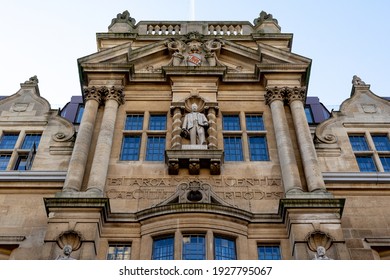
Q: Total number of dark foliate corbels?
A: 3